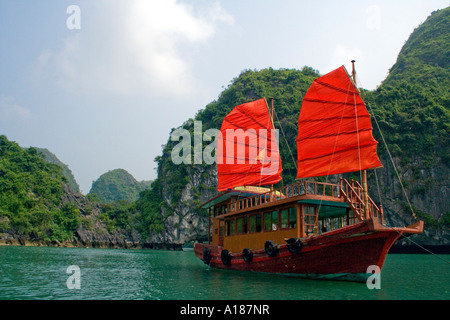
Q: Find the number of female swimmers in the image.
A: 0